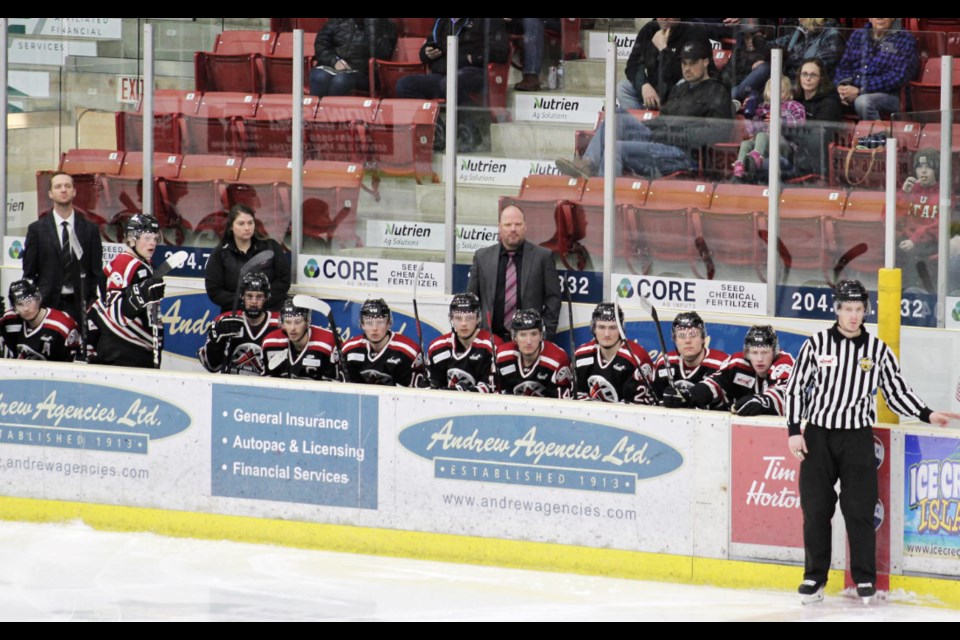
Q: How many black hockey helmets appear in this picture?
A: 11